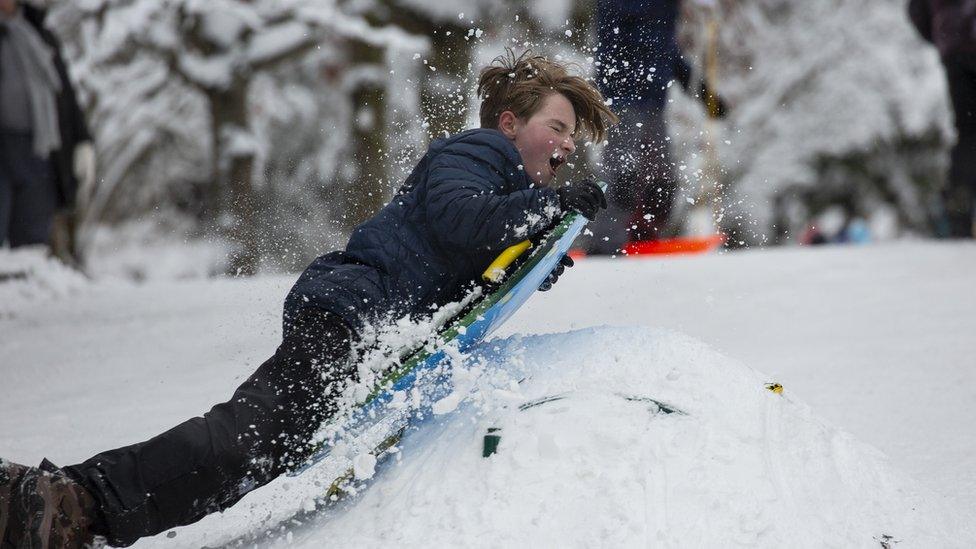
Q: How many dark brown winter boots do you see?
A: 1